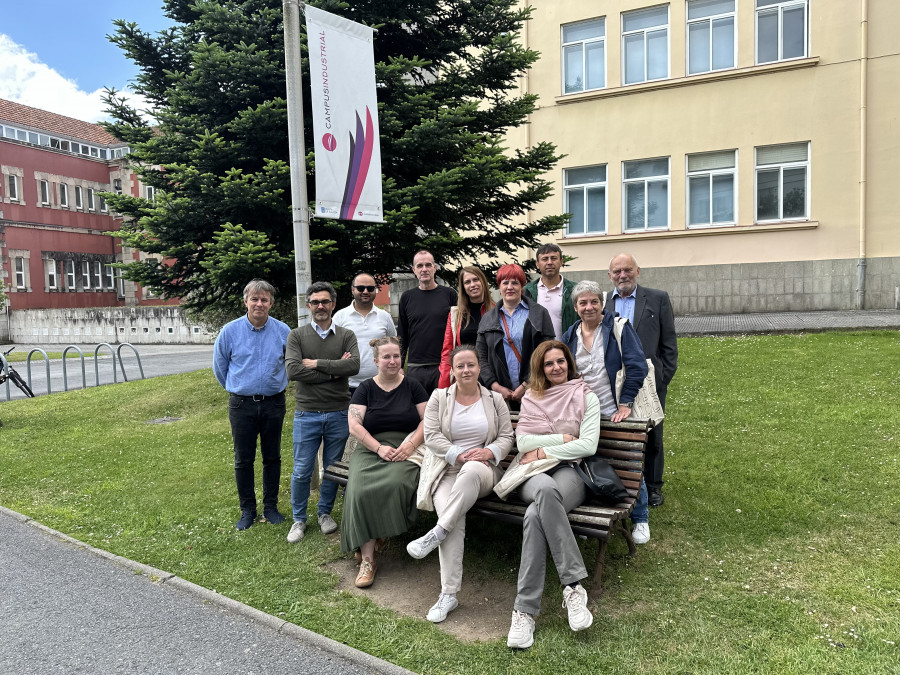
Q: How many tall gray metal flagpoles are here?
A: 1